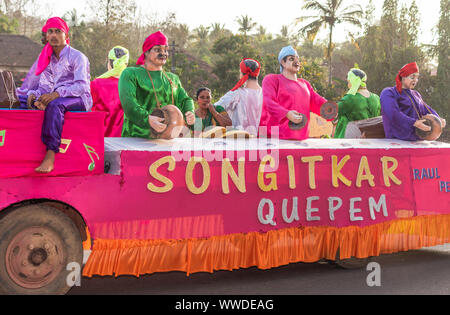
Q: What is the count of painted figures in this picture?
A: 6